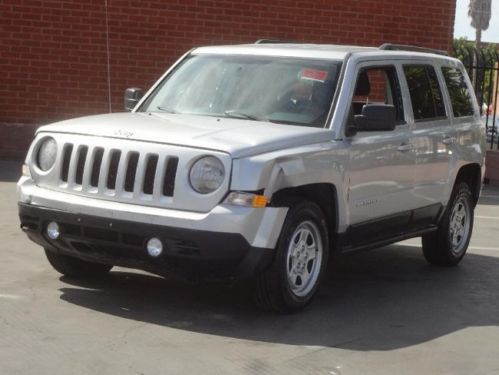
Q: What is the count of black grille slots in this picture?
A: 7